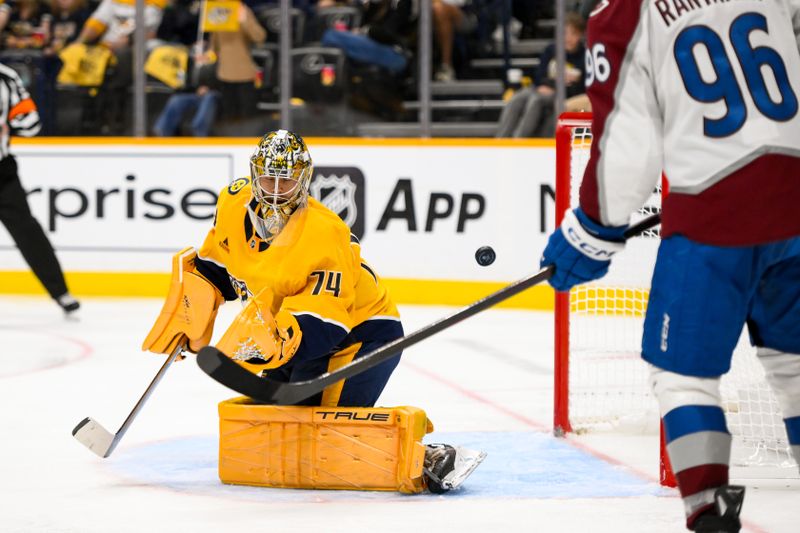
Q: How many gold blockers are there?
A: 1